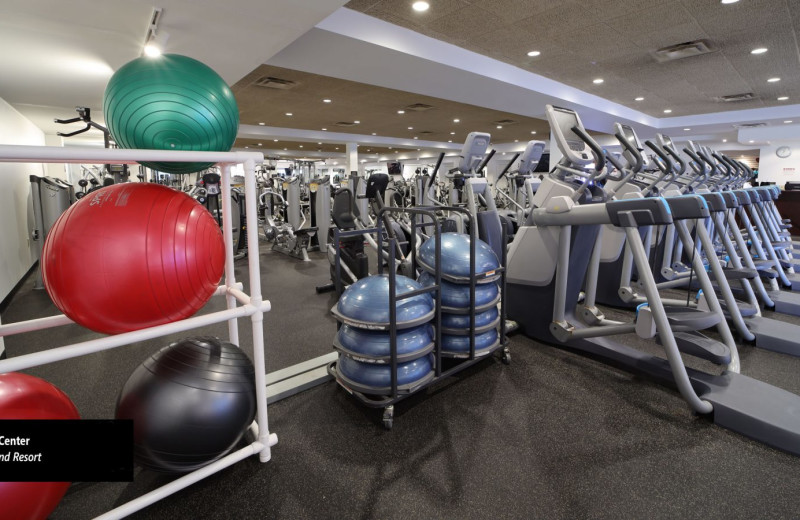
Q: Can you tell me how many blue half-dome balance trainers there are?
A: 7